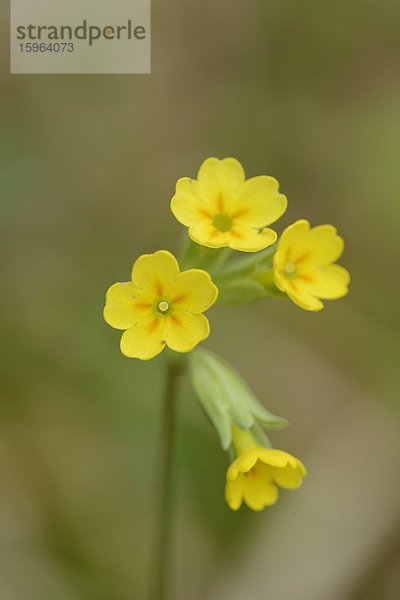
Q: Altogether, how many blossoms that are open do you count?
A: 4